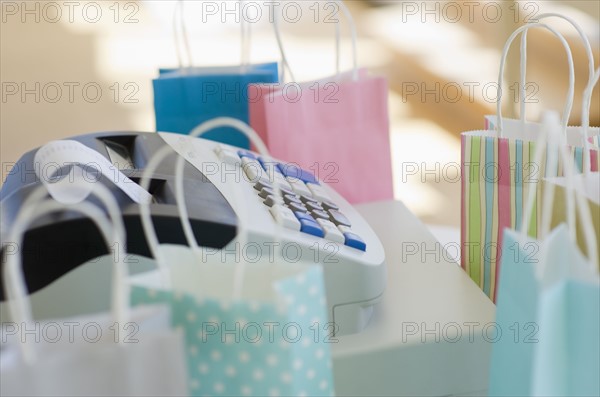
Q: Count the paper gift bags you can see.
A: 7